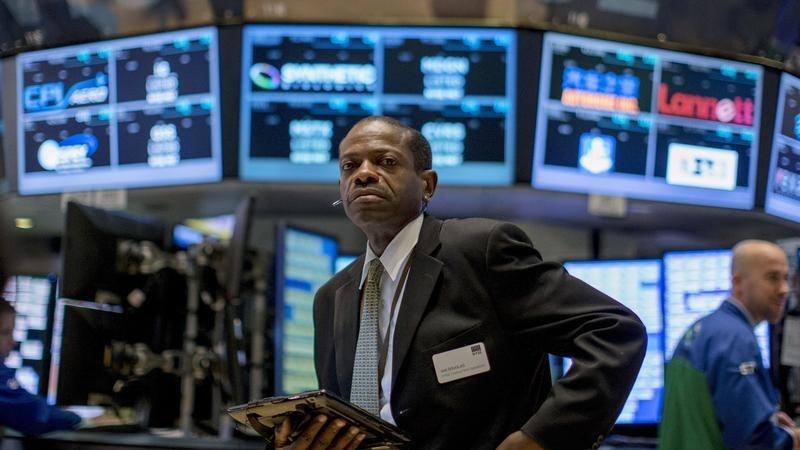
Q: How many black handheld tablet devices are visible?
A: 1